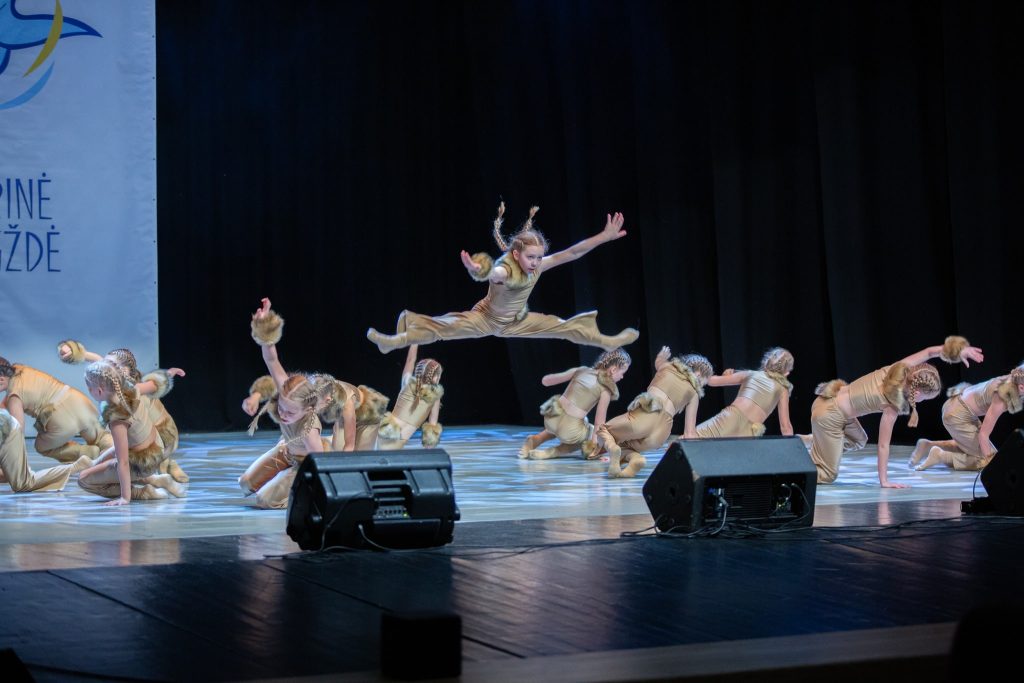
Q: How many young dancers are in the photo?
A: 13